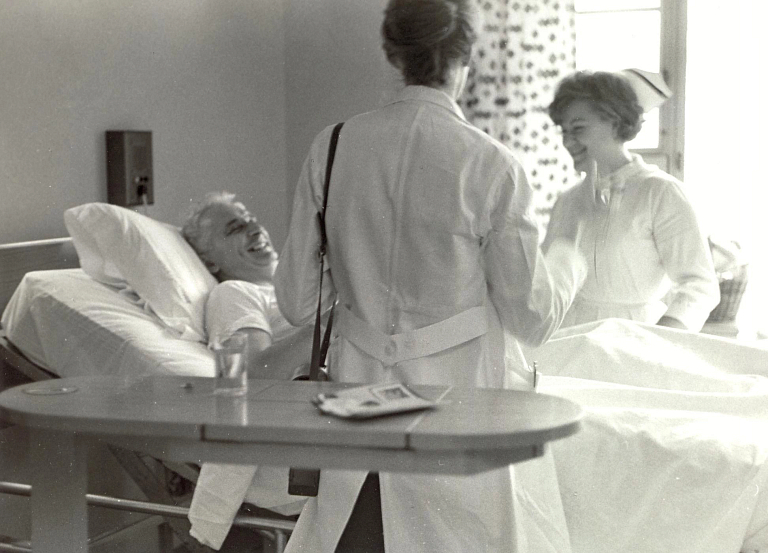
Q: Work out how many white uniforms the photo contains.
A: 2